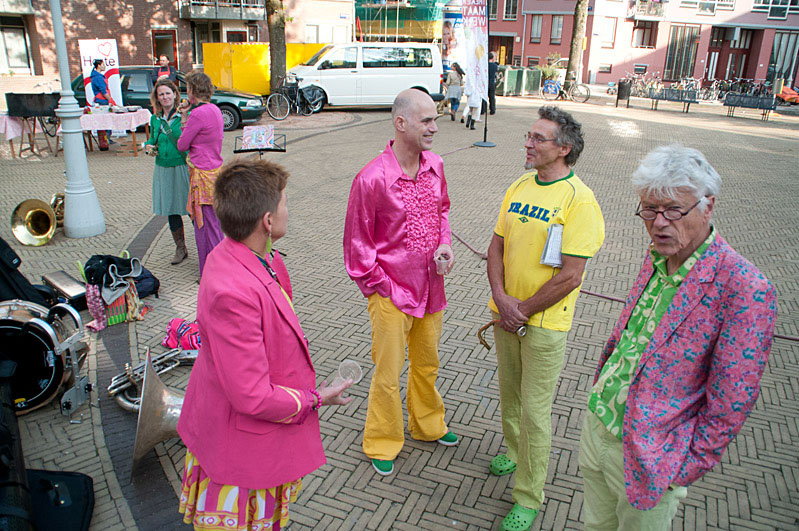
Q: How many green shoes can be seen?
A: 4